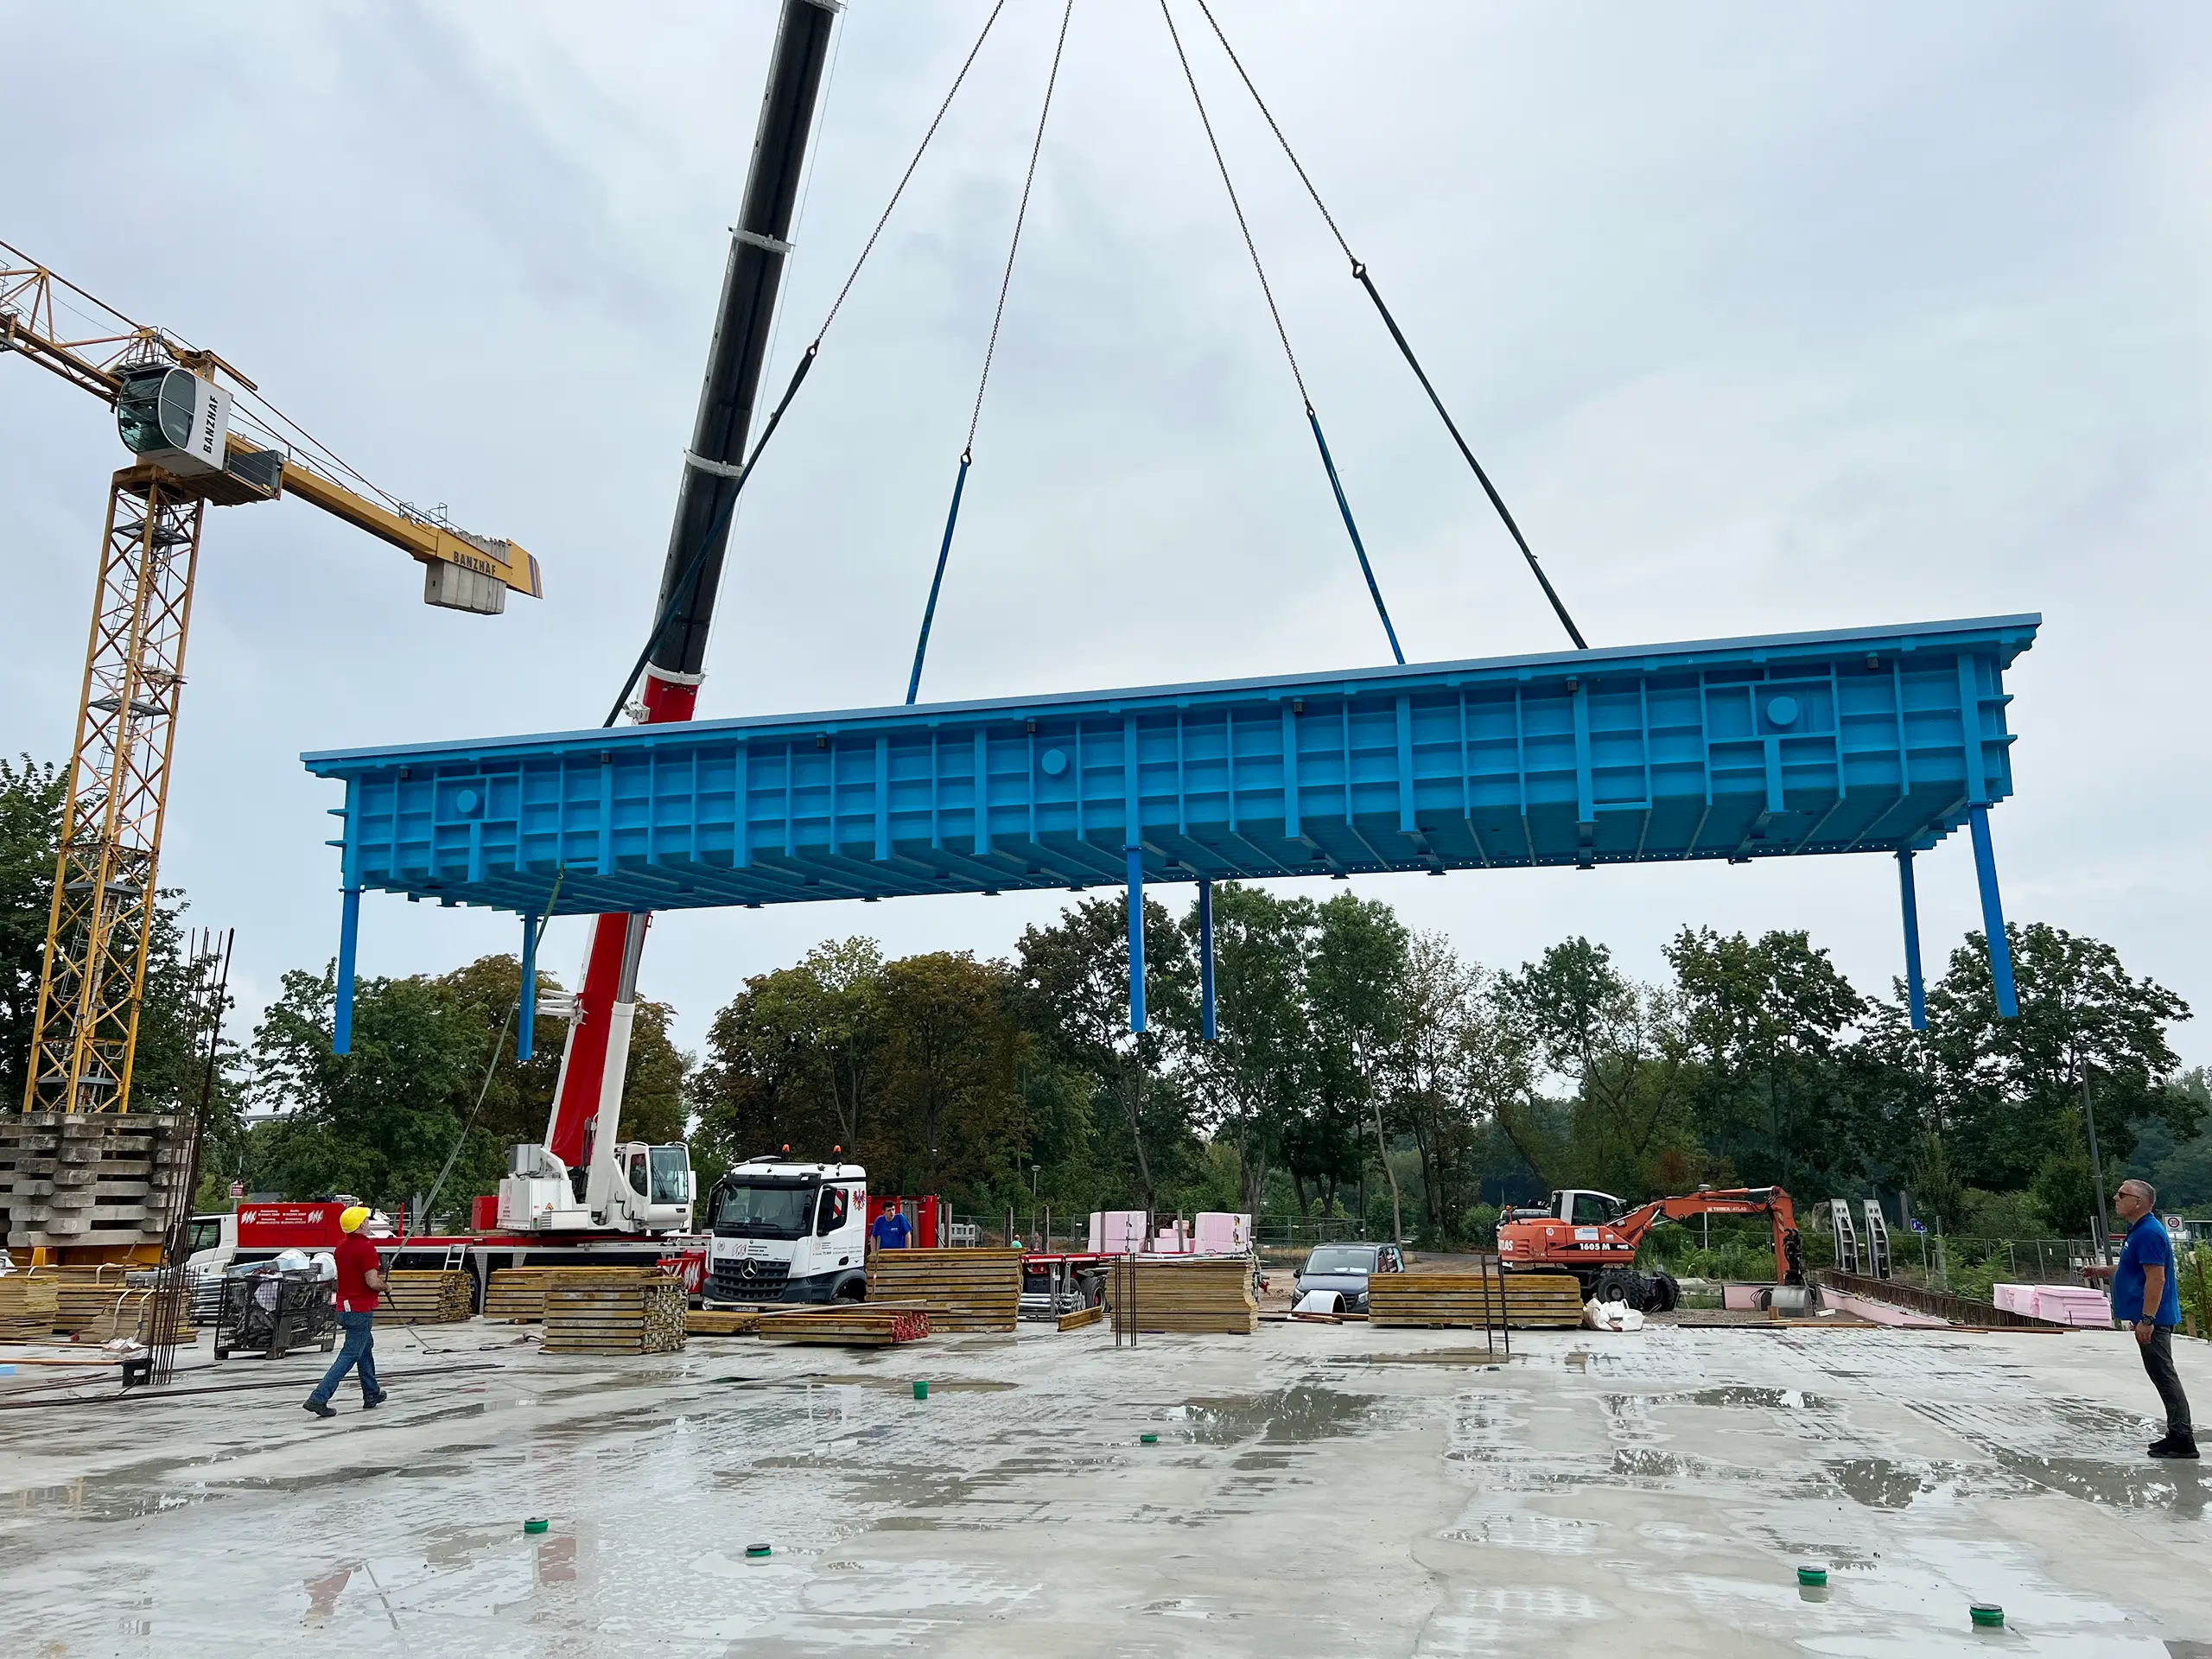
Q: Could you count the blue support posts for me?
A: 6